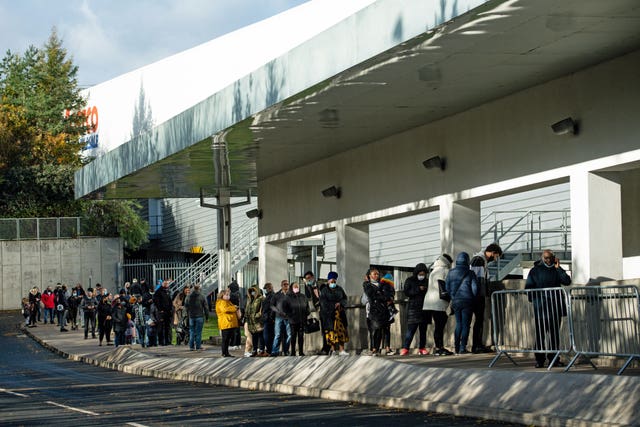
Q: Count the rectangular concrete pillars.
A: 4